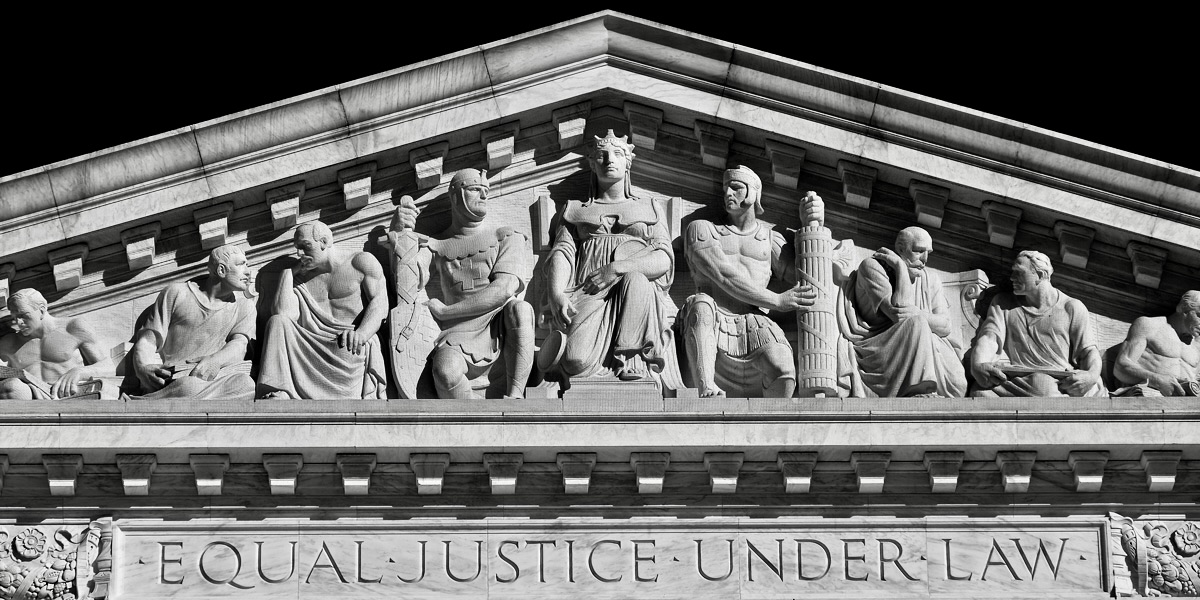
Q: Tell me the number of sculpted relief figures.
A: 9